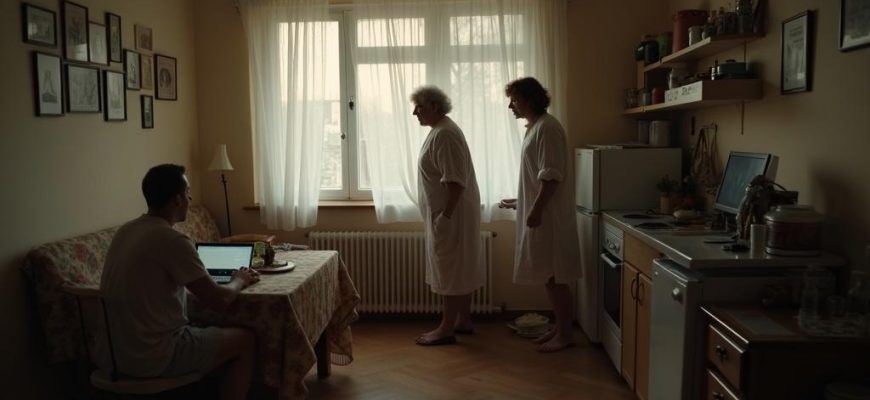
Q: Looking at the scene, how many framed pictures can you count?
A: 14